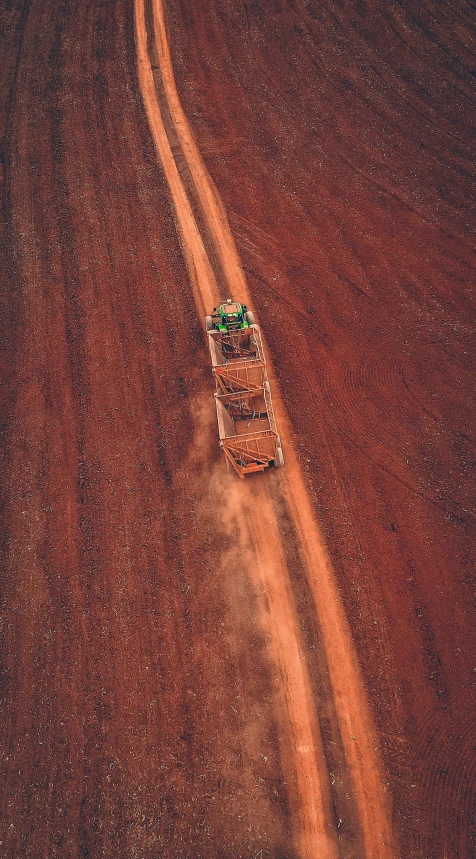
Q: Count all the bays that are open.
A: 2